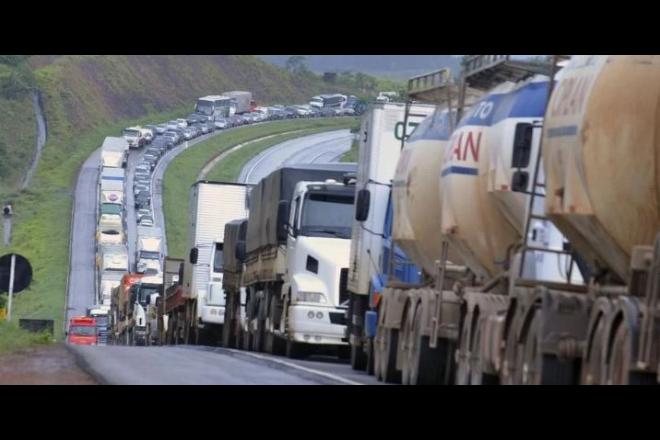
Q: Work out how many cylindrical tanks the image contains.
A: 3